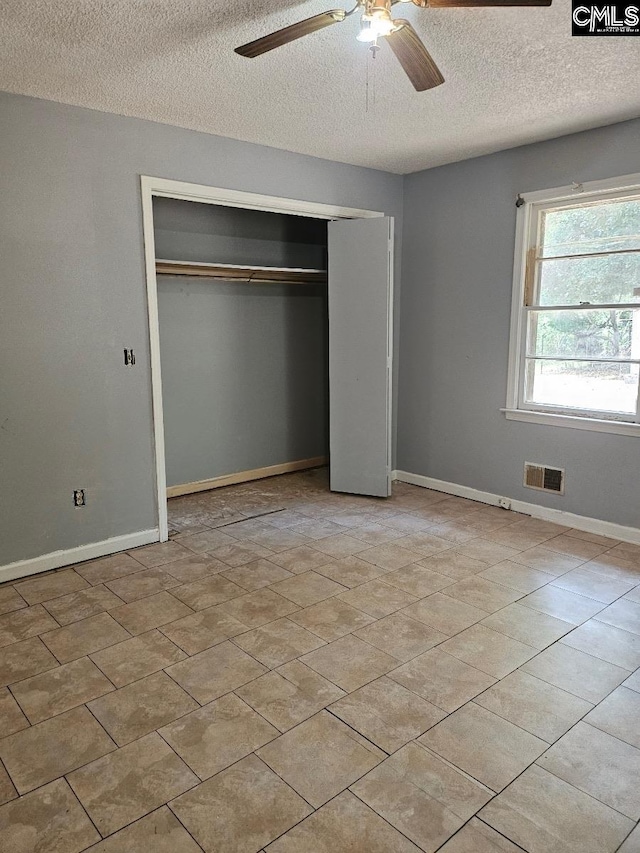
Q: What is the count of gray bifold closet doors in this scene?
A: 1